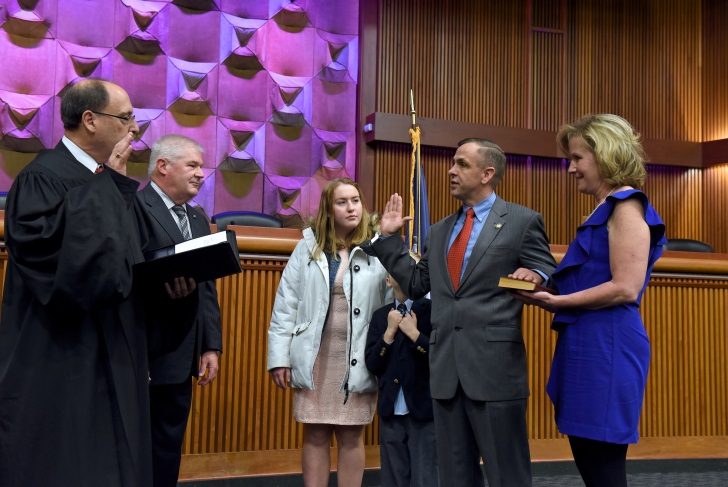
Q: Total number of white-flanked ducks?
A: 0